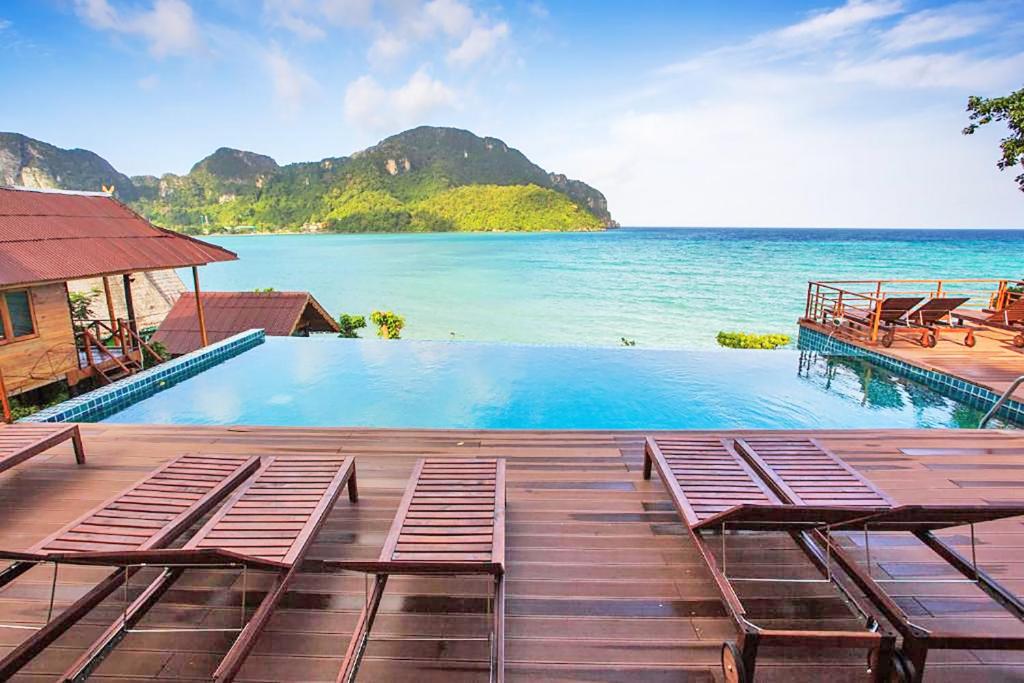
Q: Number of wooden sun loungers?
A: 9